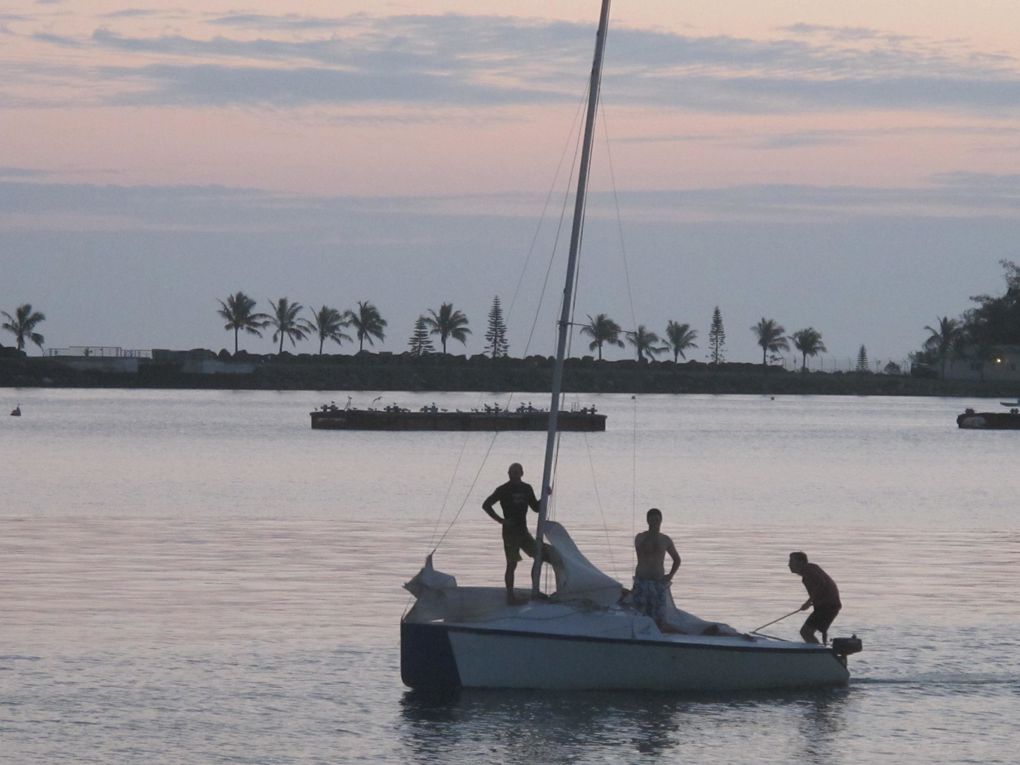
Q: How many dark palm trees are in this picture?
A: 12